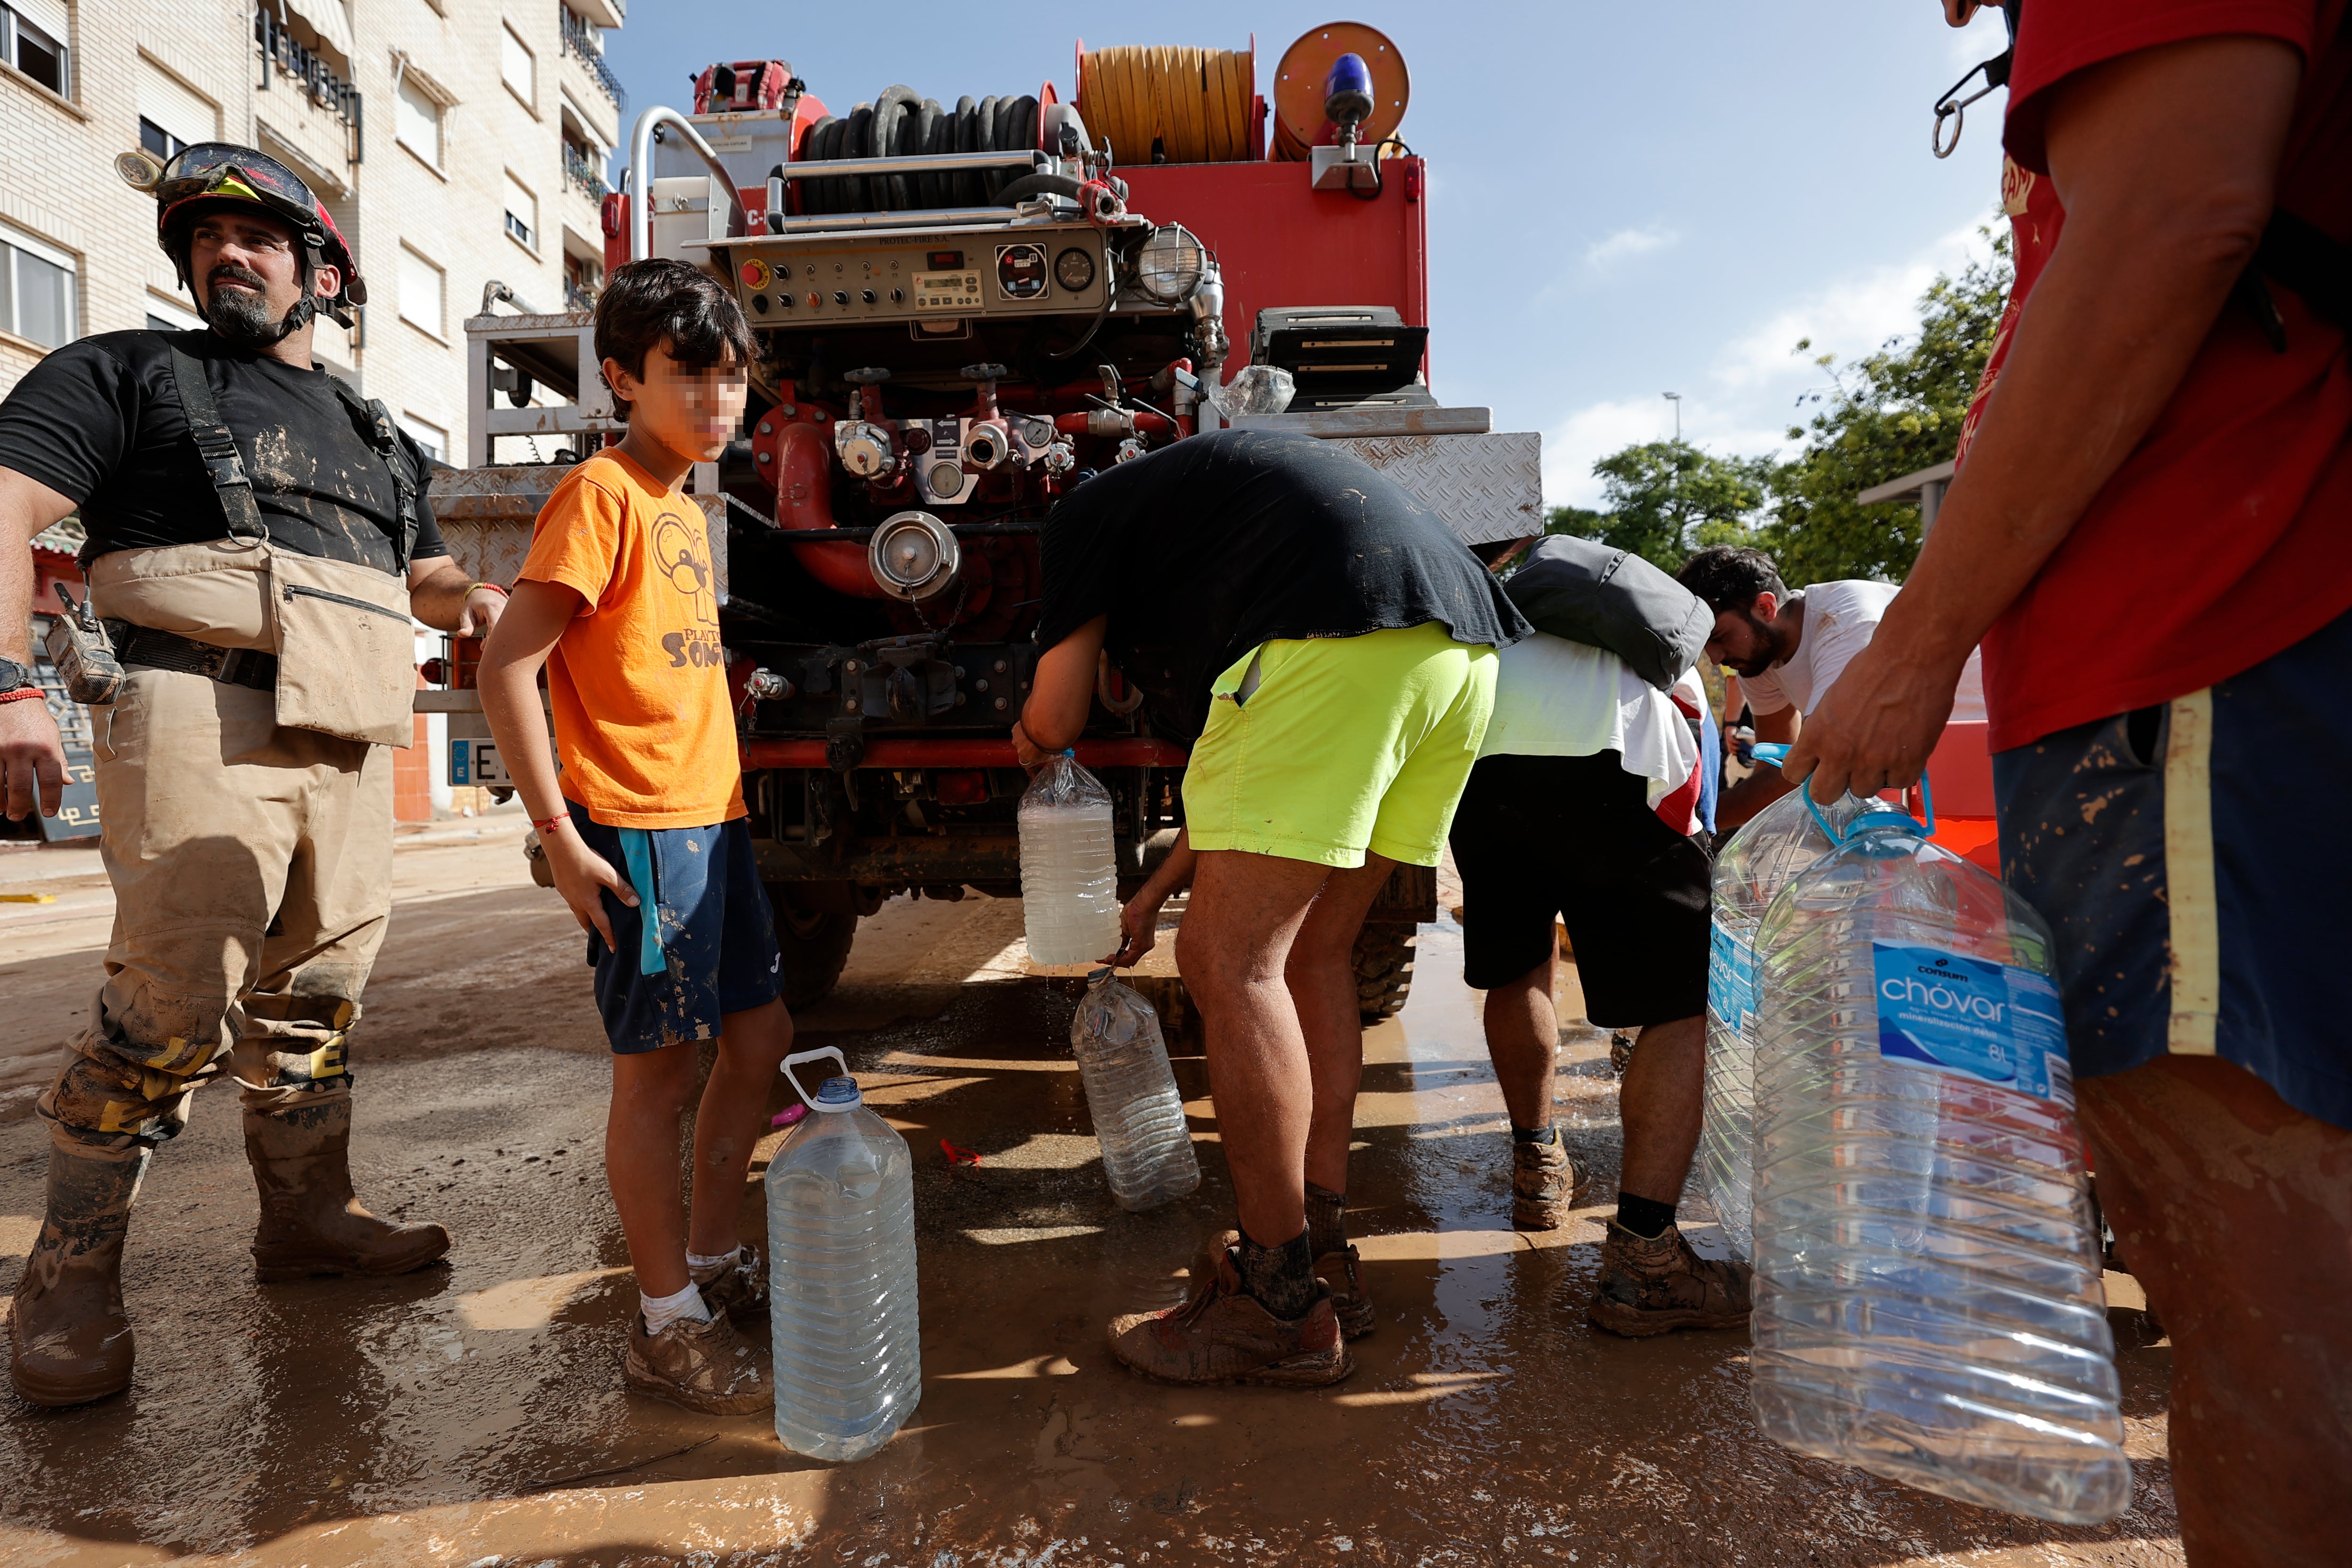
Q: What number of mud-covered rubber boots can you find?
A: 2